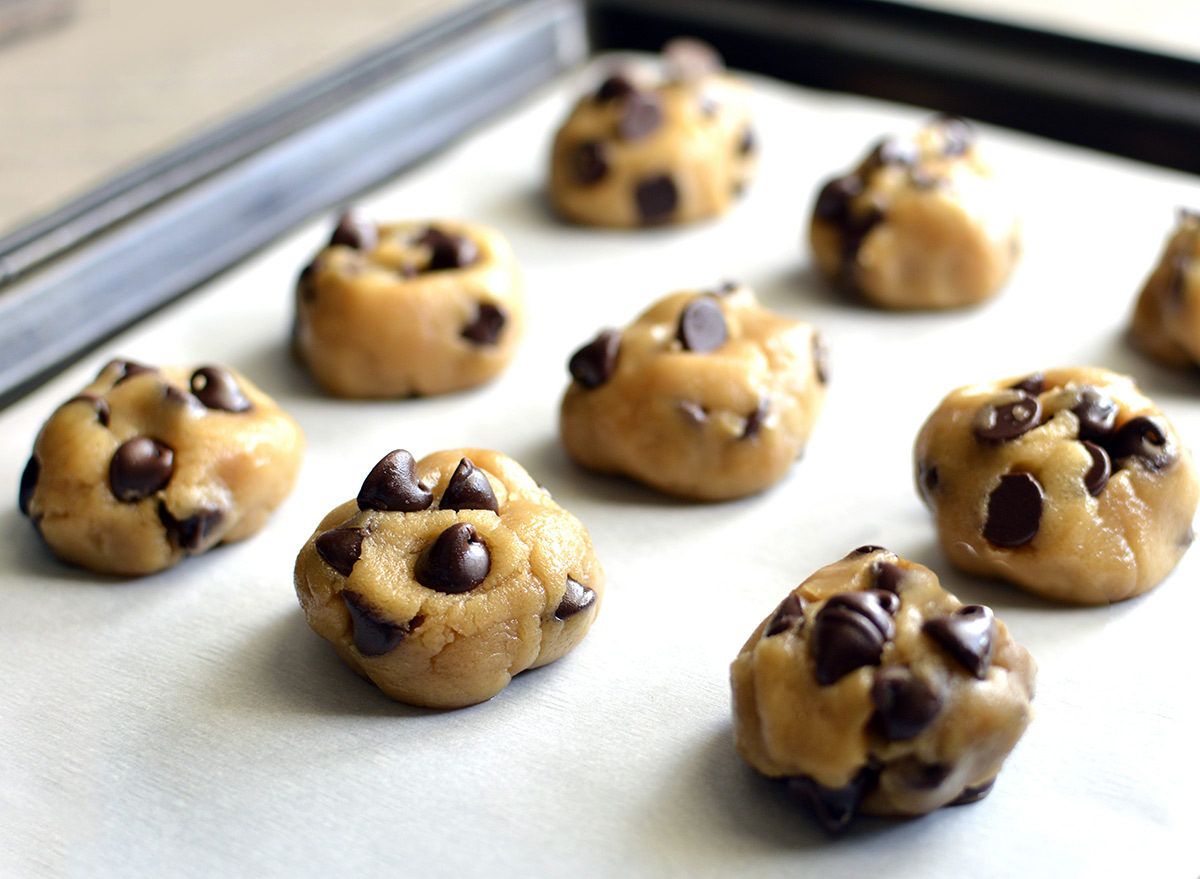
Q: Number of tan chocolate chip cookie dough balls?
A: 9